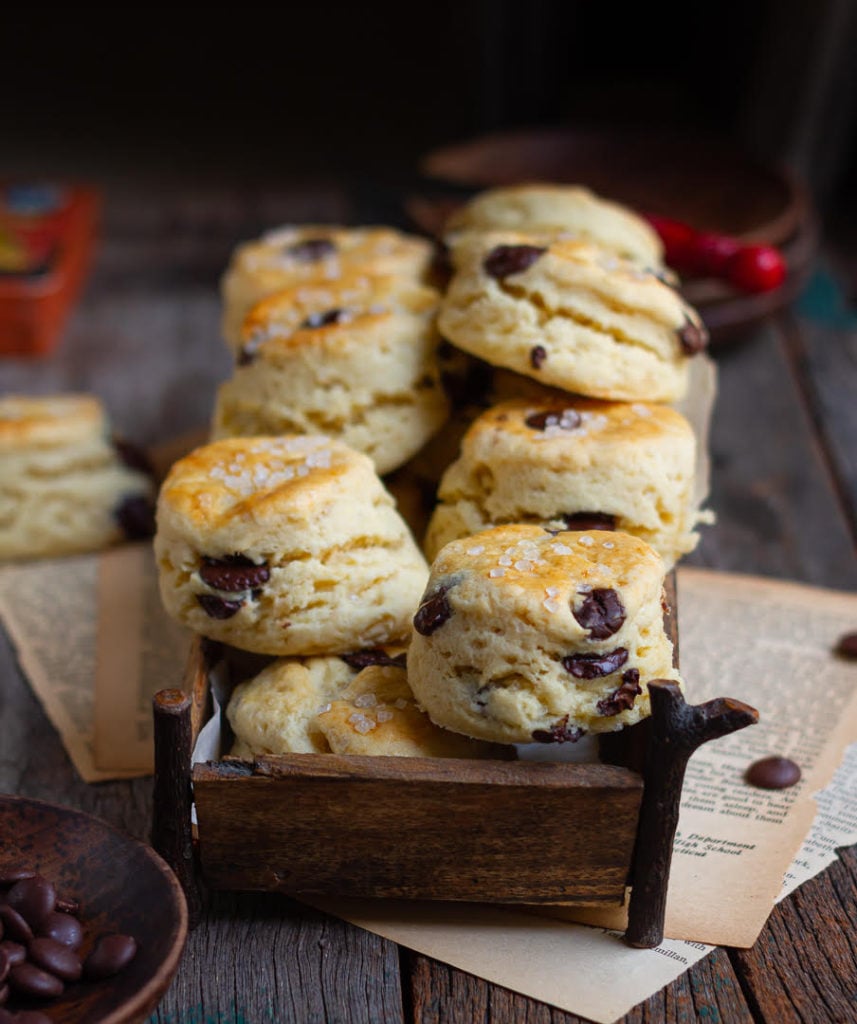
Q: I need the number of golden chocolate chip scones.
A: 9